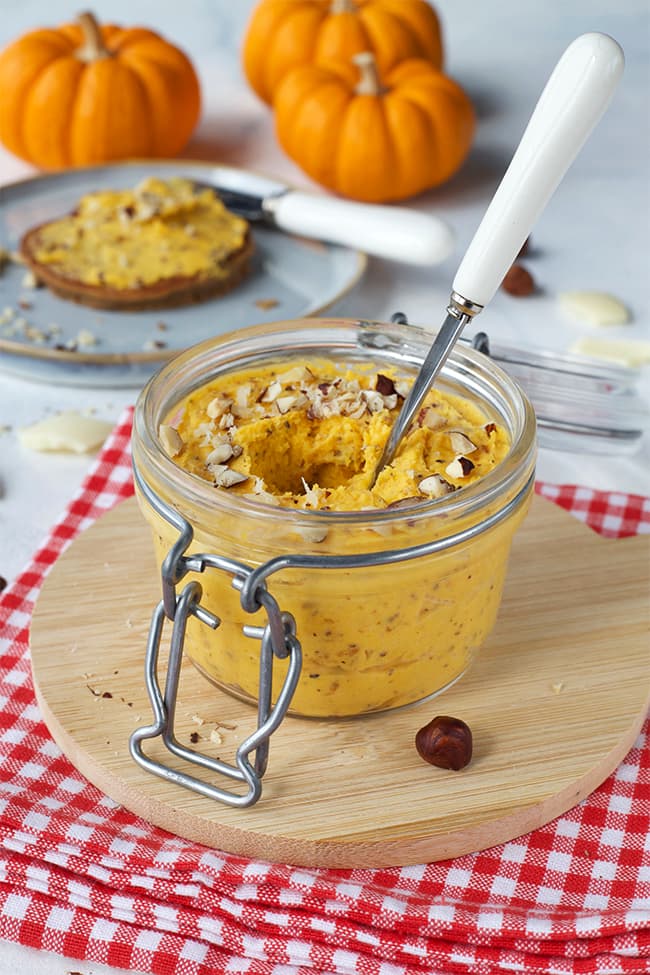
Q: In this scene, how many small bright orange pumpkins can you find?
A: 3